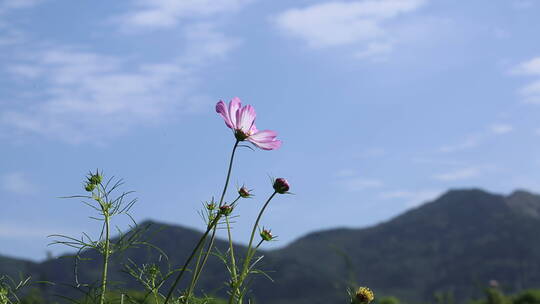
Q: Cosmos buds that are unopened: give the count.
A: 7